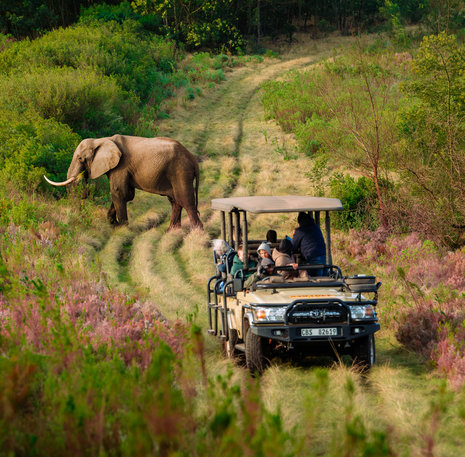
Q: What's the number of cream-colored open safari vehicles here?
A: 1